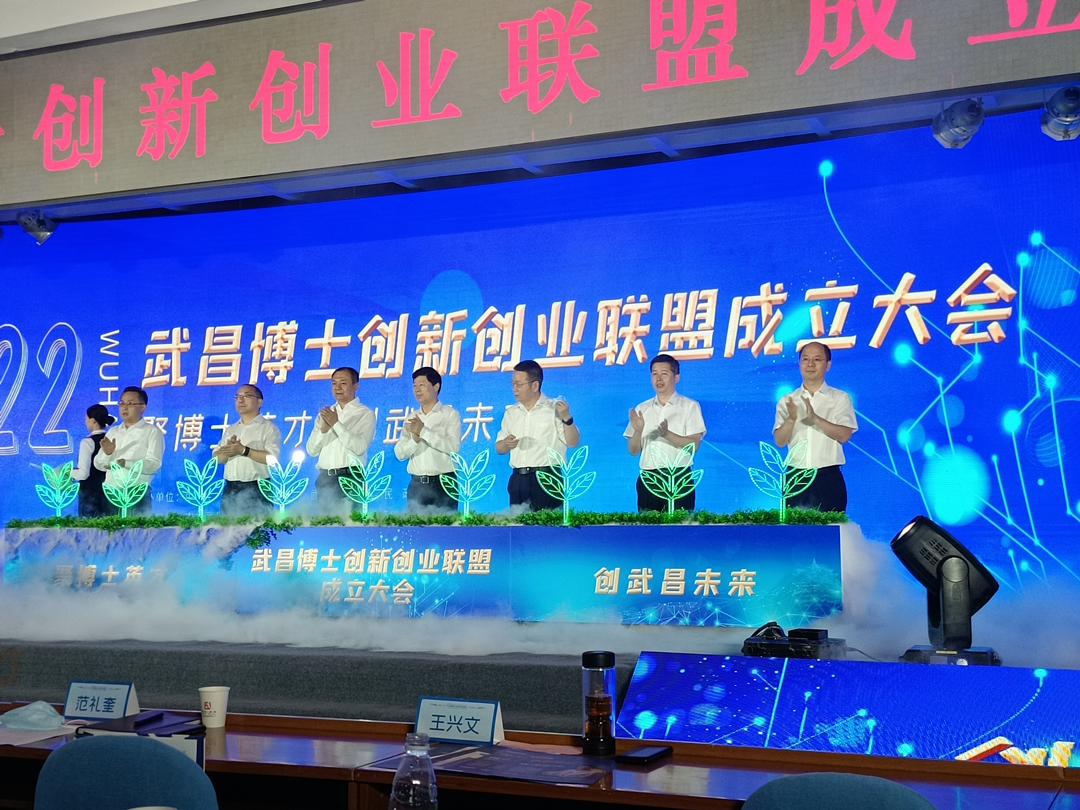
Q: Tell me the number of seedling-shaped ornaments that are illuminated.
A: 9